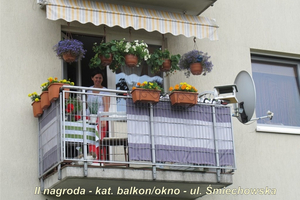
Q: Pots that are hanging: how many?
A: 5